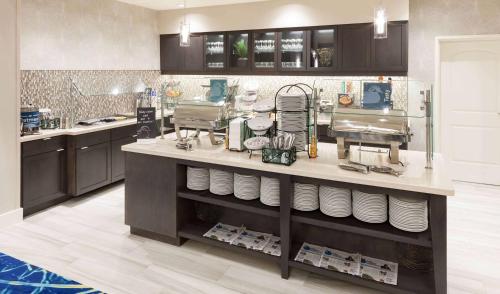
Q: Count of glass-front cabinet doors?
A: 5